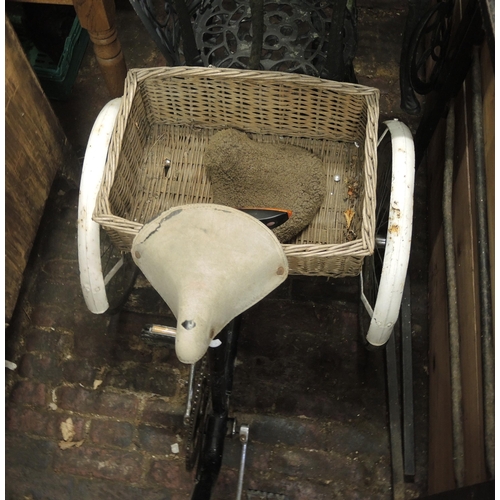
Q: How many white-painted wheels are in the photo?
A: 2